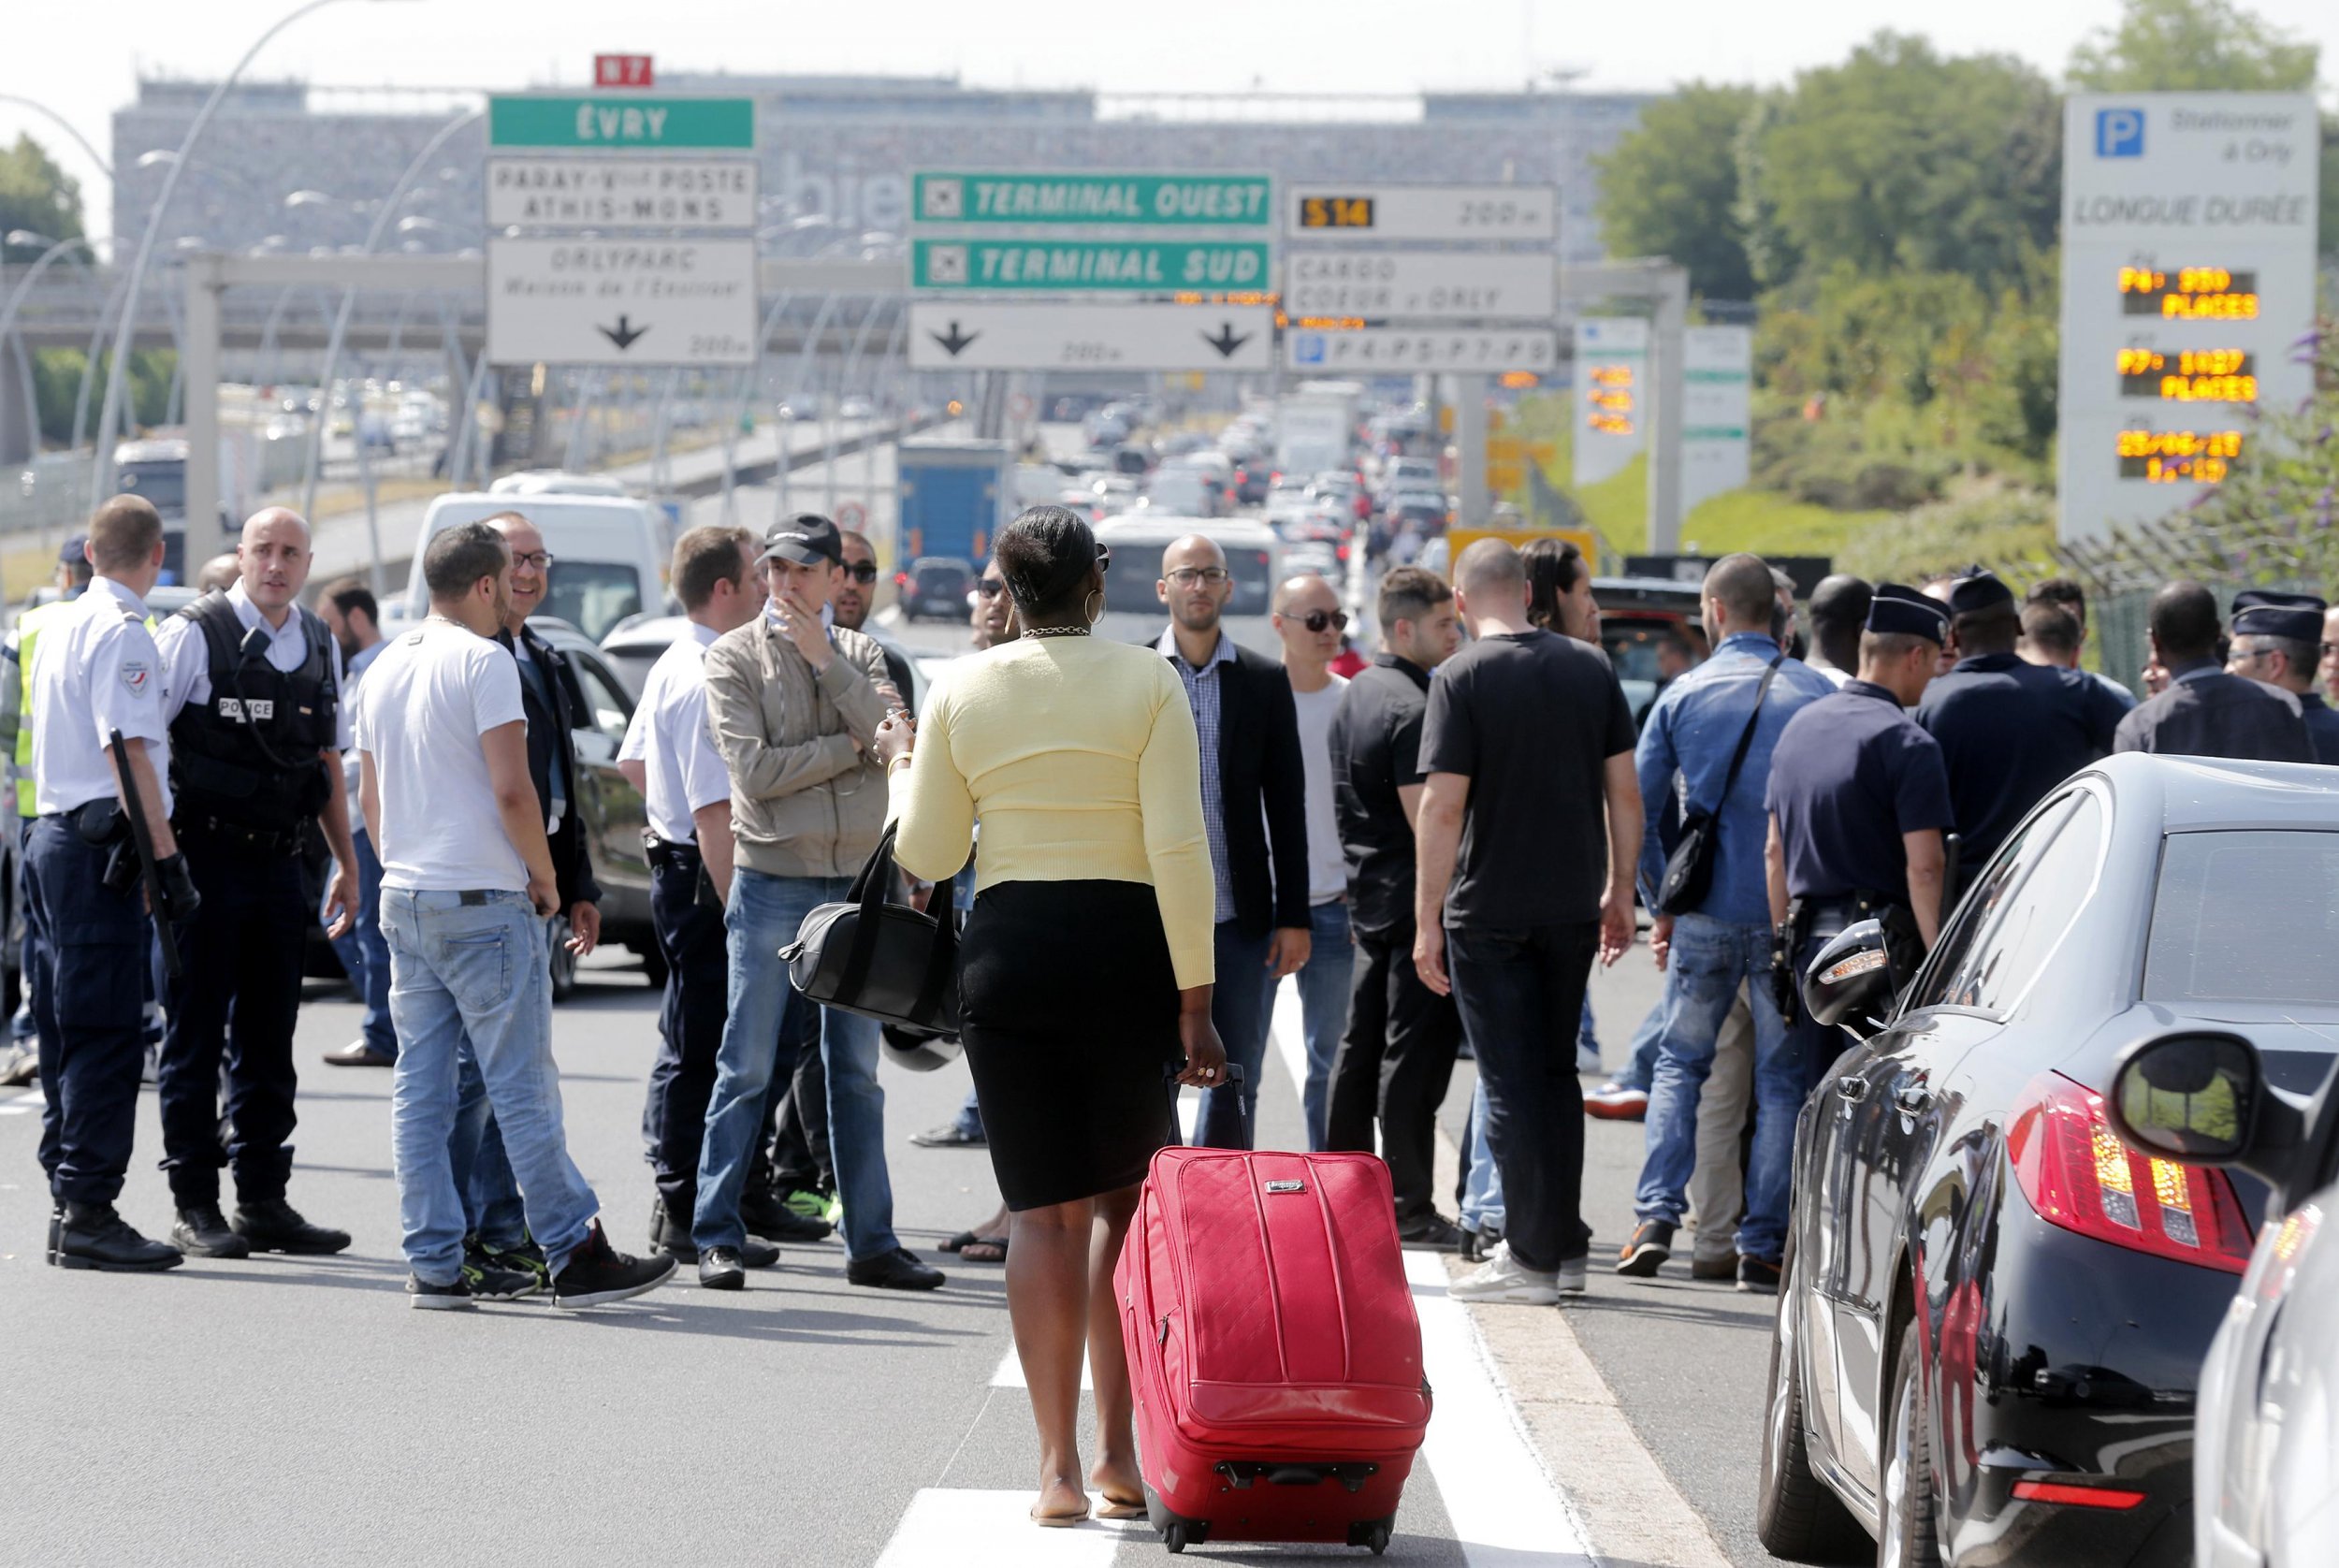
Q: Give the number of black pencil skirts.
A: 1